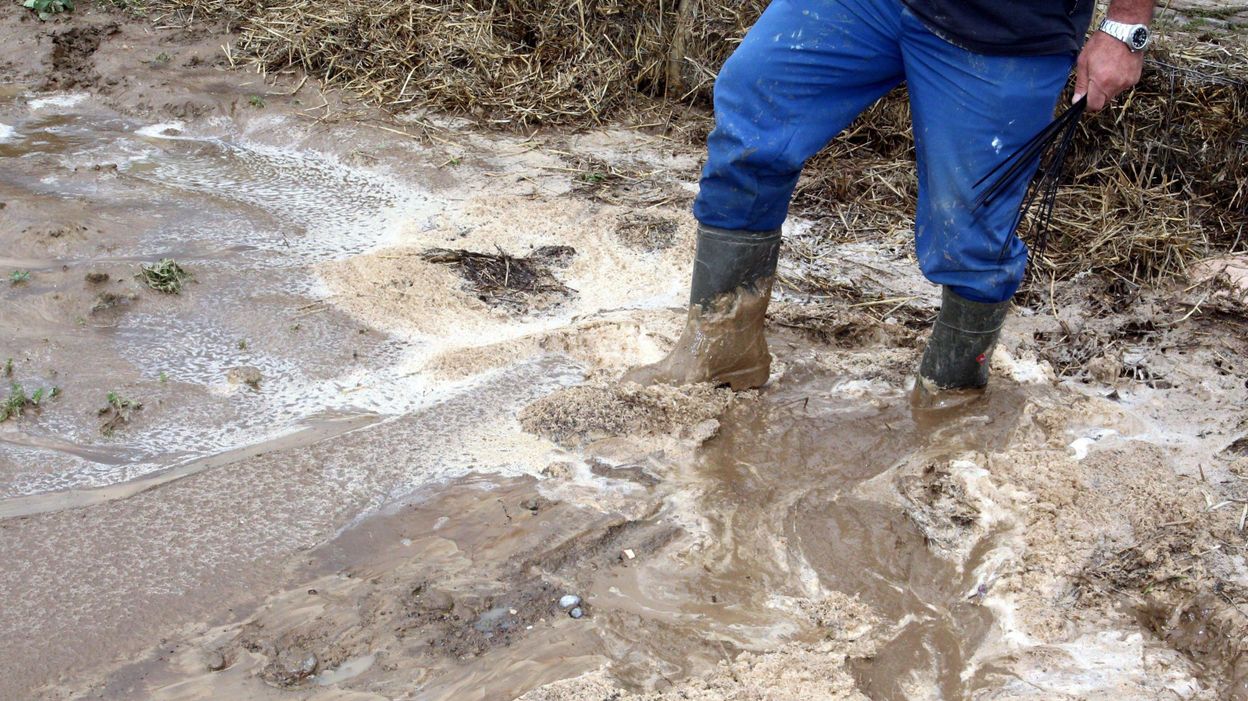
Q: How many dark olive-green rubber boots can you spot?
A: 2